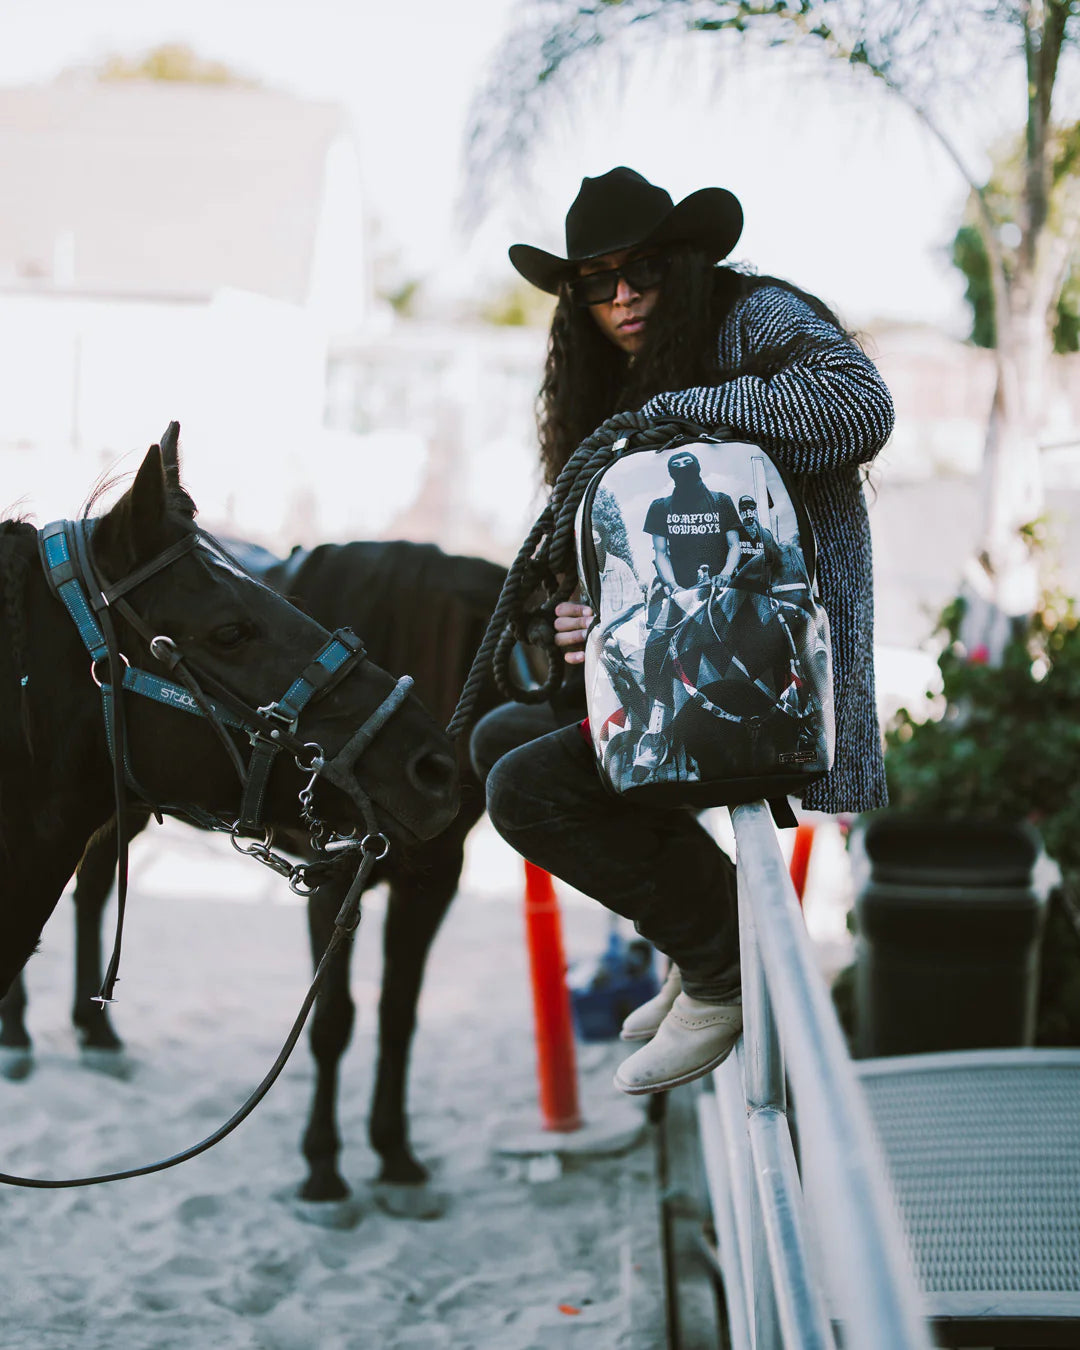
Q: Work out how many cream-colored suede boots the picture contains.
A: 2